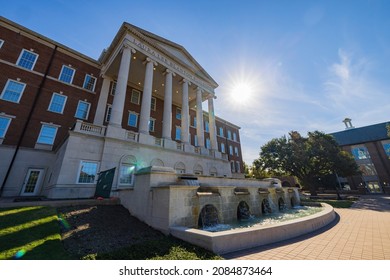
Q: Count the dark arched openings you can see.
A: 5